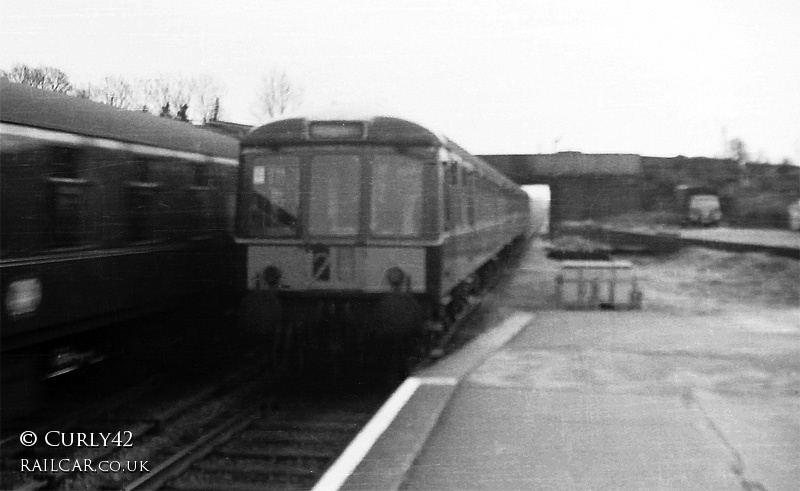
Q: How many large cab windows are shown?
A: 3